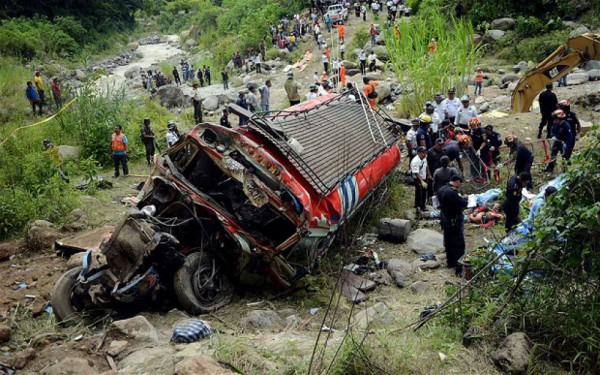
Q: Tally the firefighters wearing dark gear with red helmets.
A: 5